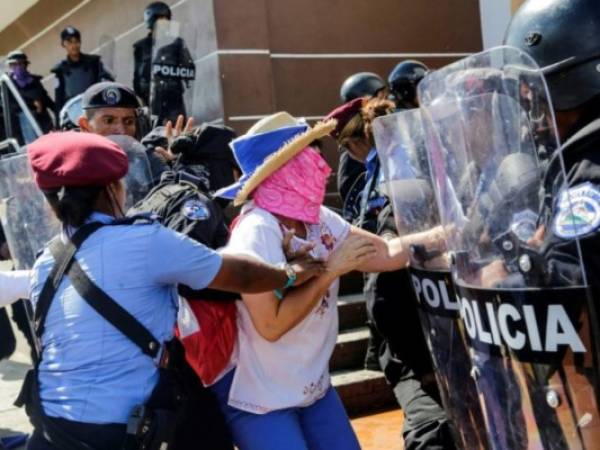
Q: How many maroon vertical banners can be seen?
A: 0